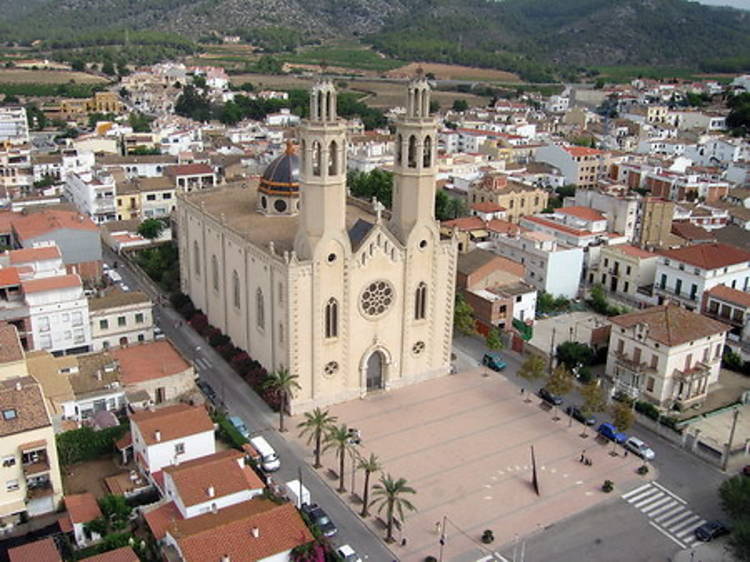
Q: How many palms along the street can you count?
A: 5